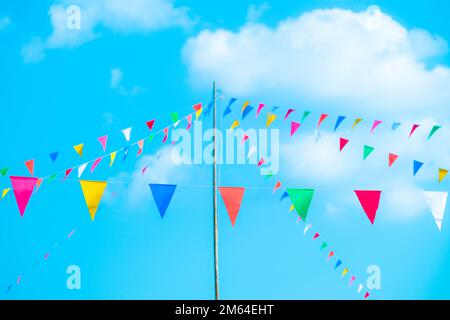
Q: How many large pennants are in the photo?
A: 7